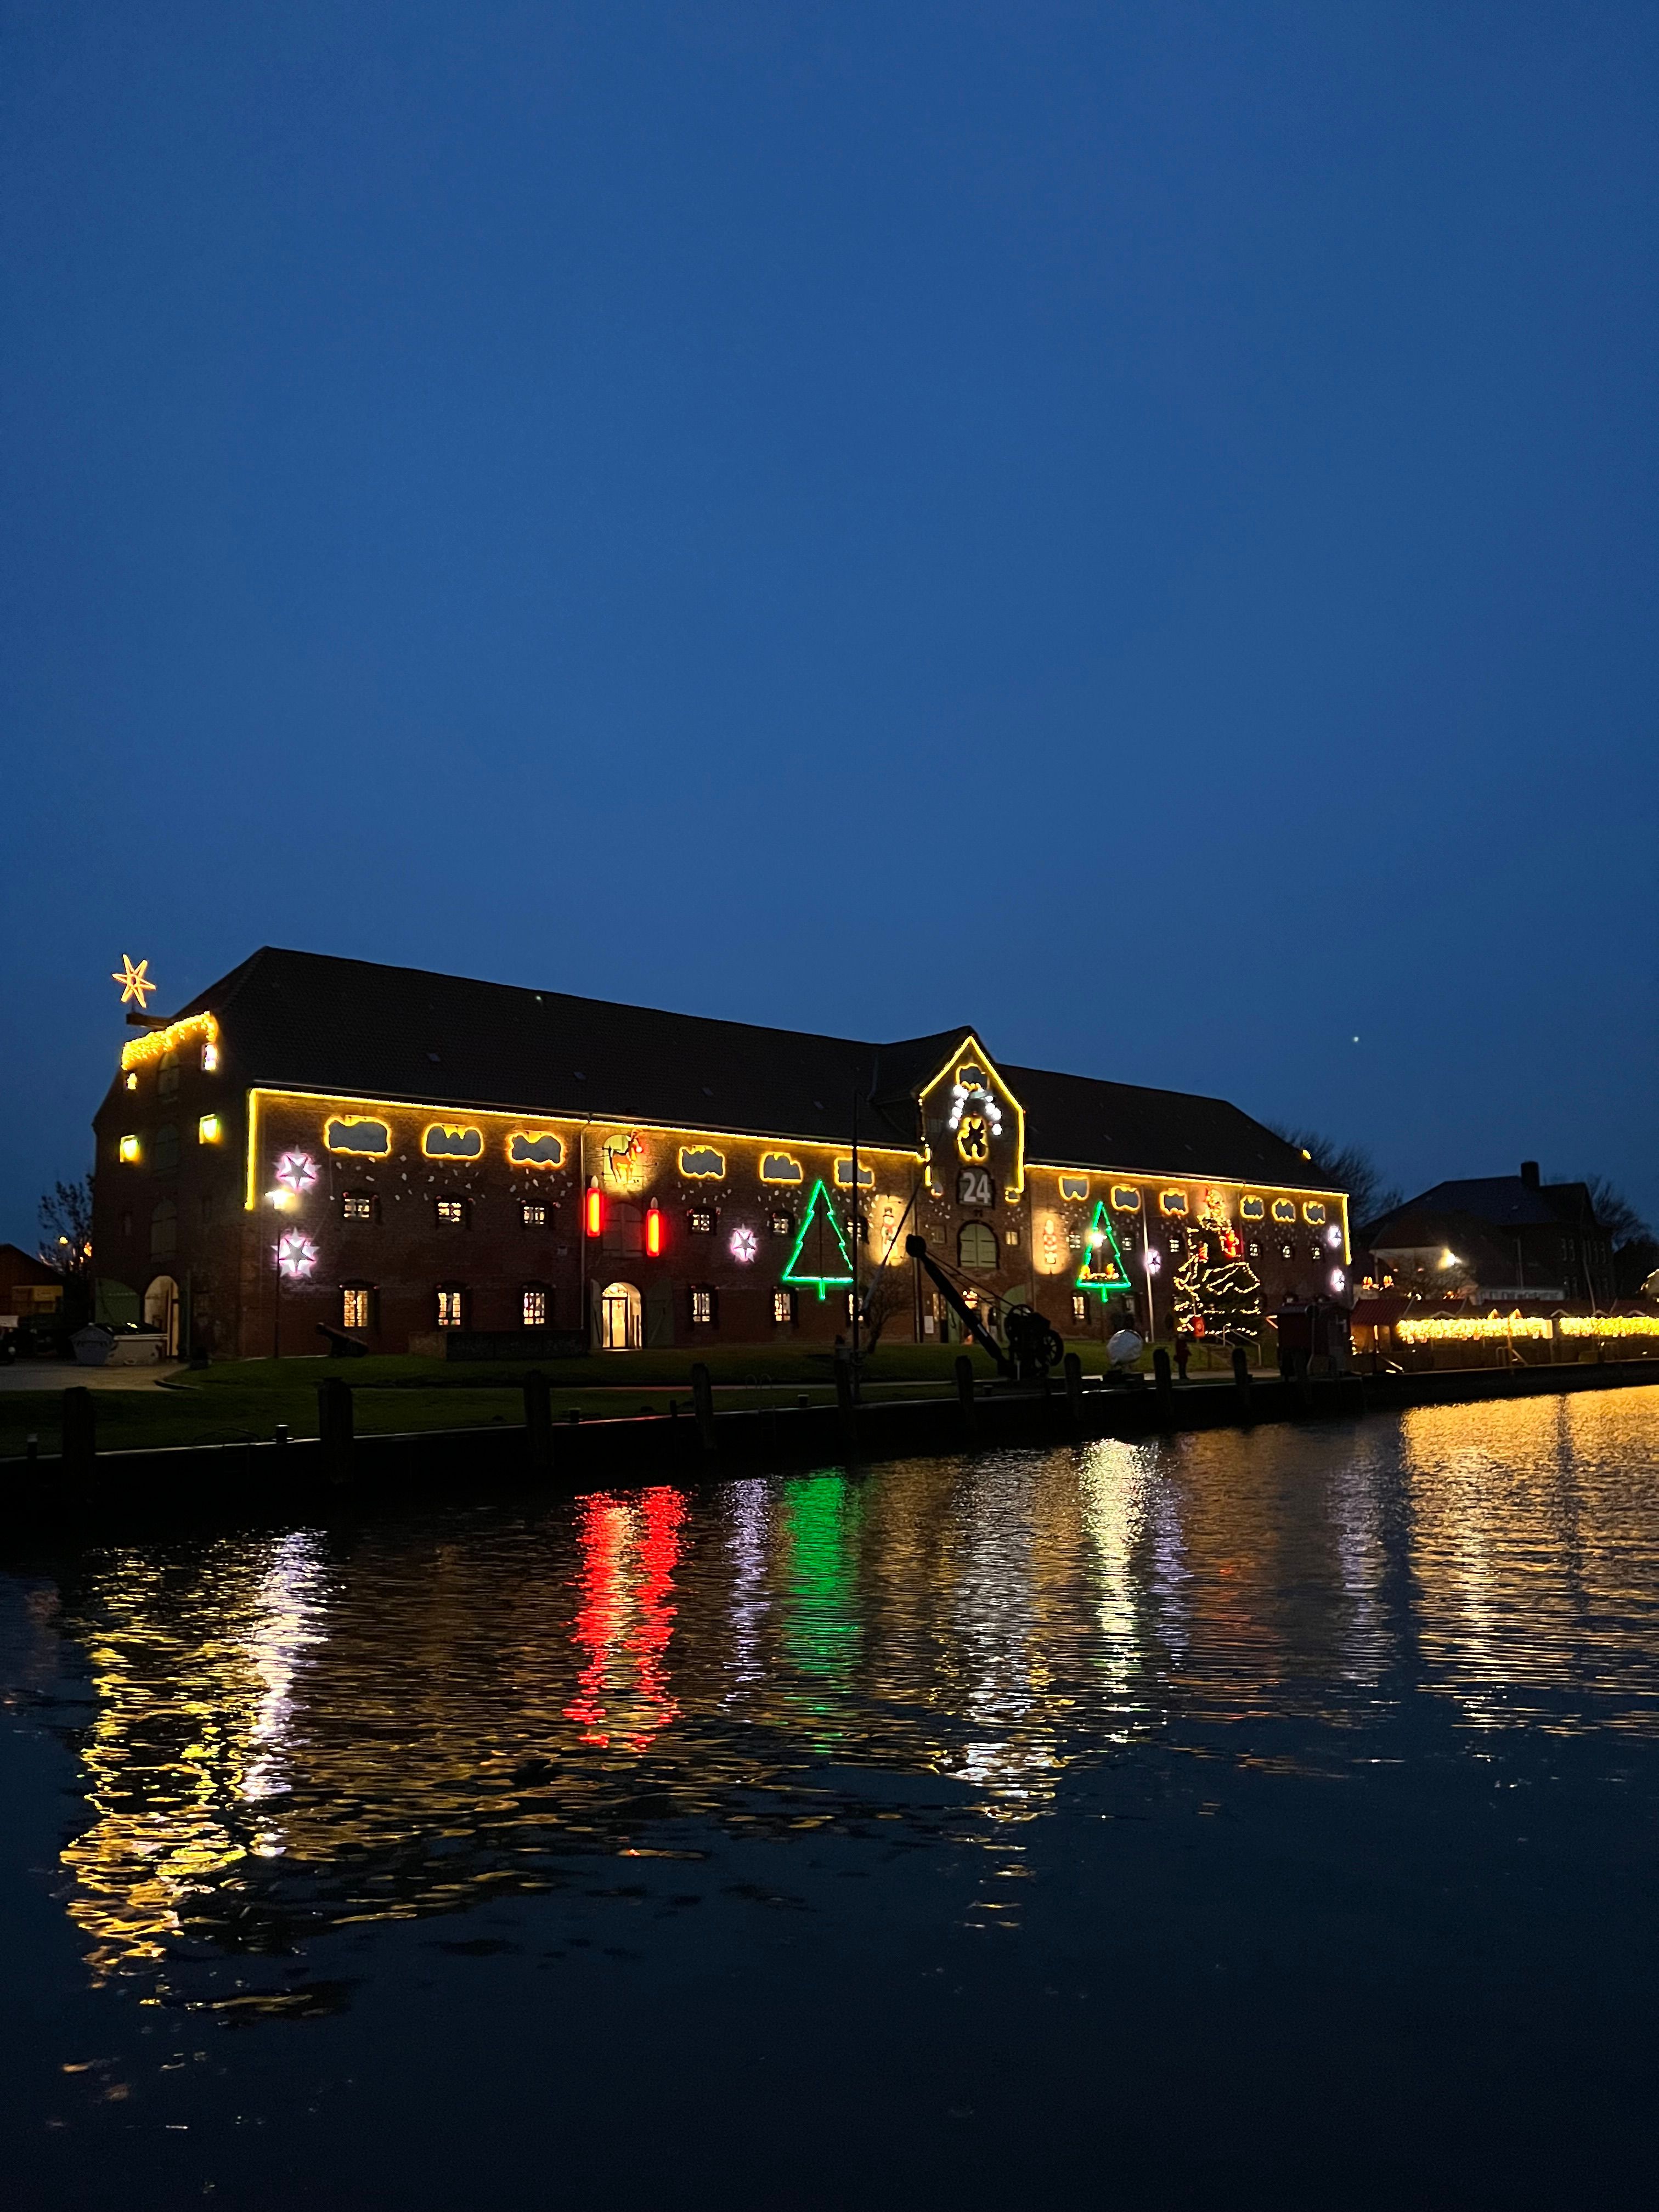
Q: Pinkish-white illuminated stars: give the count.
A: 6